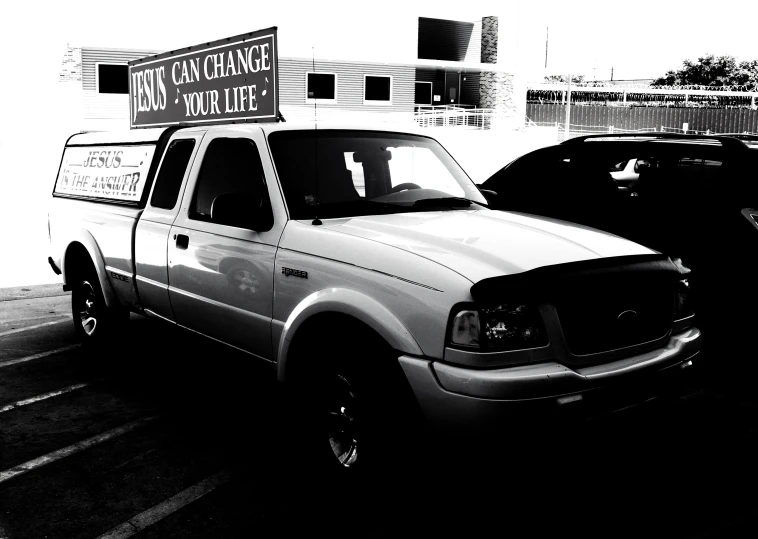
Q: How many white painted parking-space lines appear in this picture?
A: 5